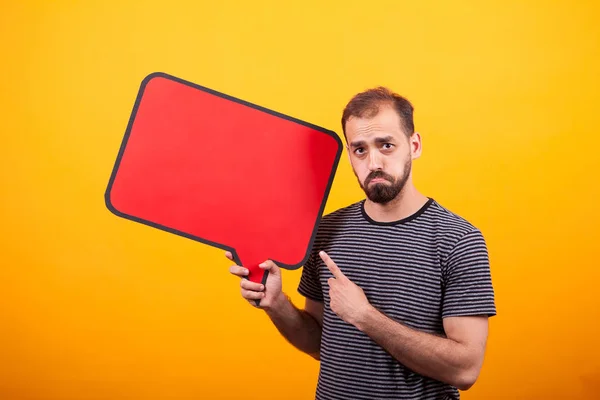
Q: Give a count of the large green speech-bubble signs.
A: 0